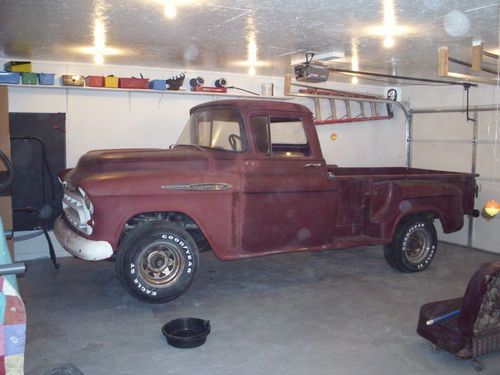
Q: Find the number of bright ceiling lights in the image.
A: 5